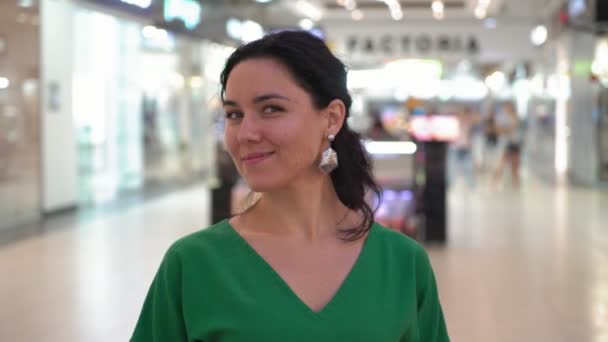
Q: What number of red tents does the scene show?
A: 0